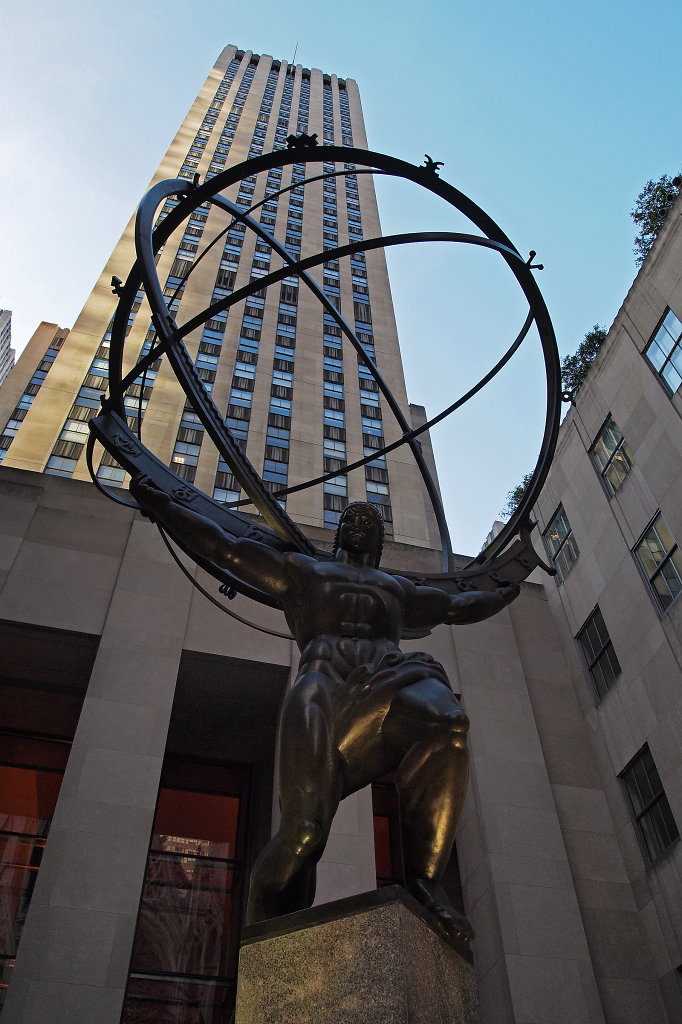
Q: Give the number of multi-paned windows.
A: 6